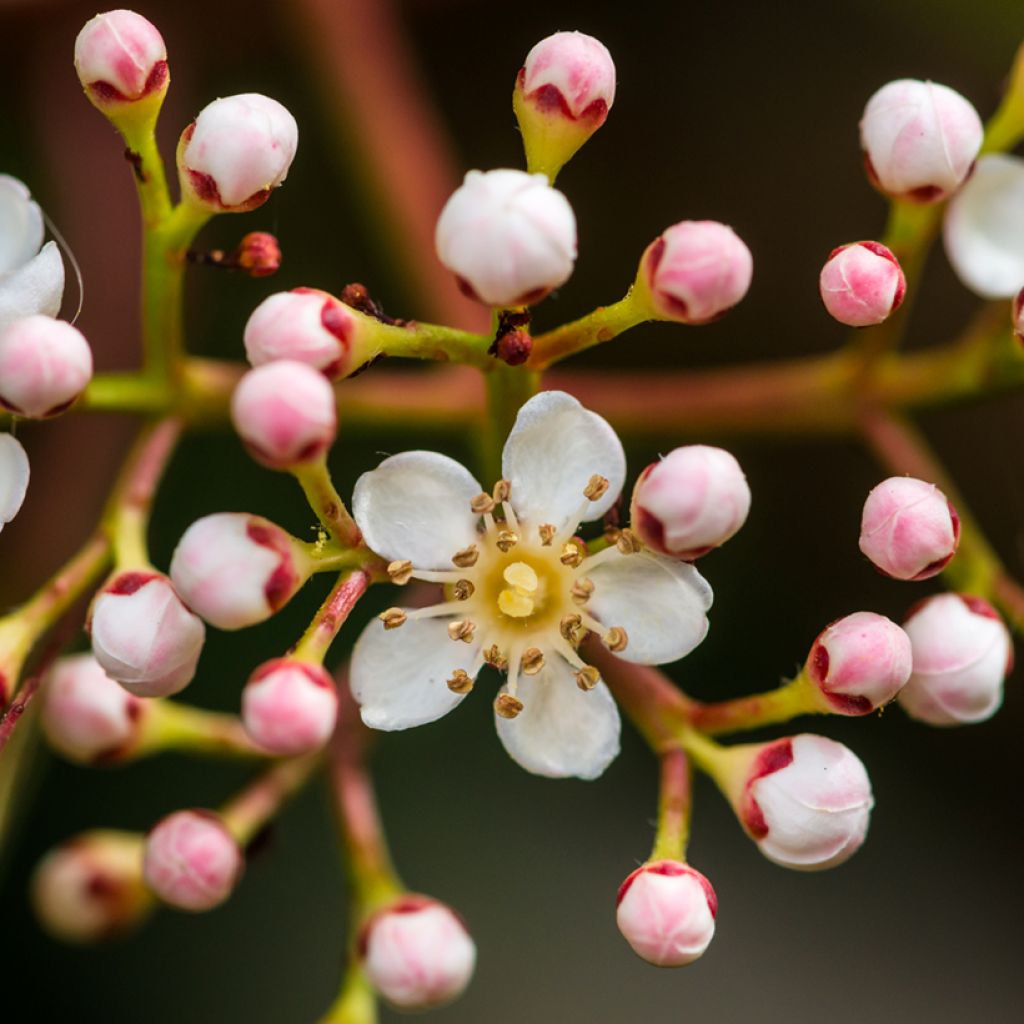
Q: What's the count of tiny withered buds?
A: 3